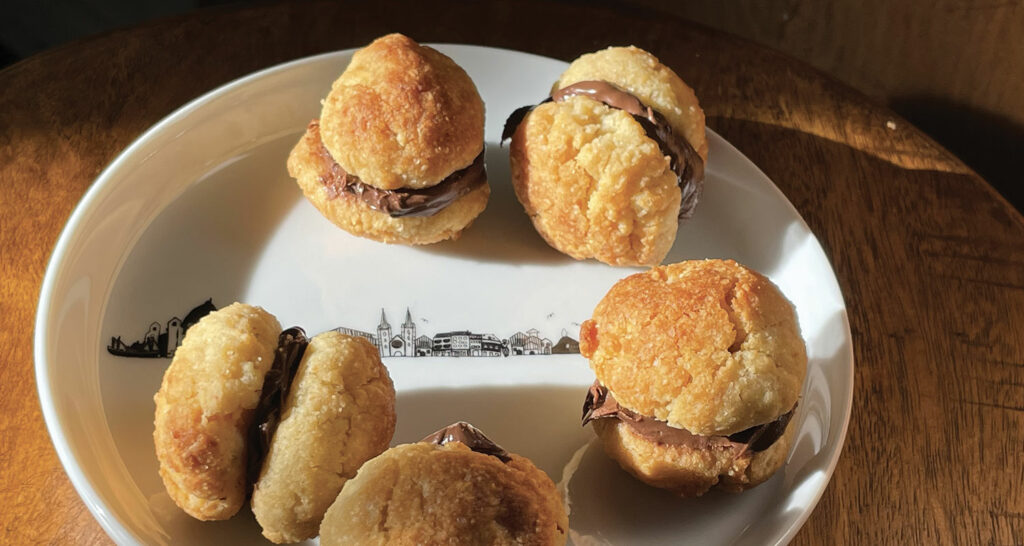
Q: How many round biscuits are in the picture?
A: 5